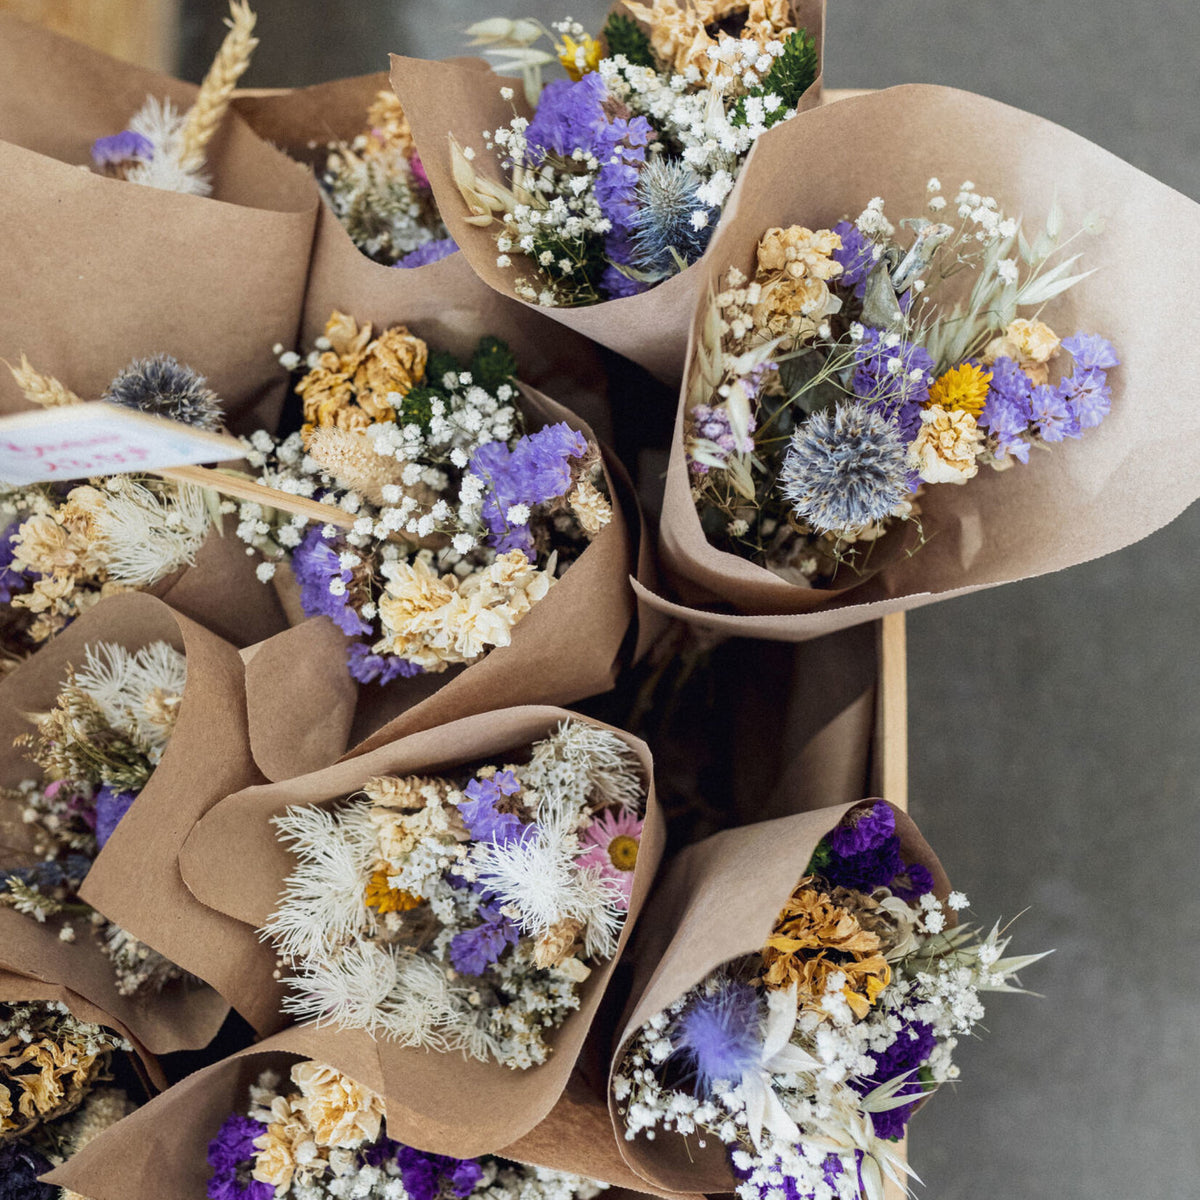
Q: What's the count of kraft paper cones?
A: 11